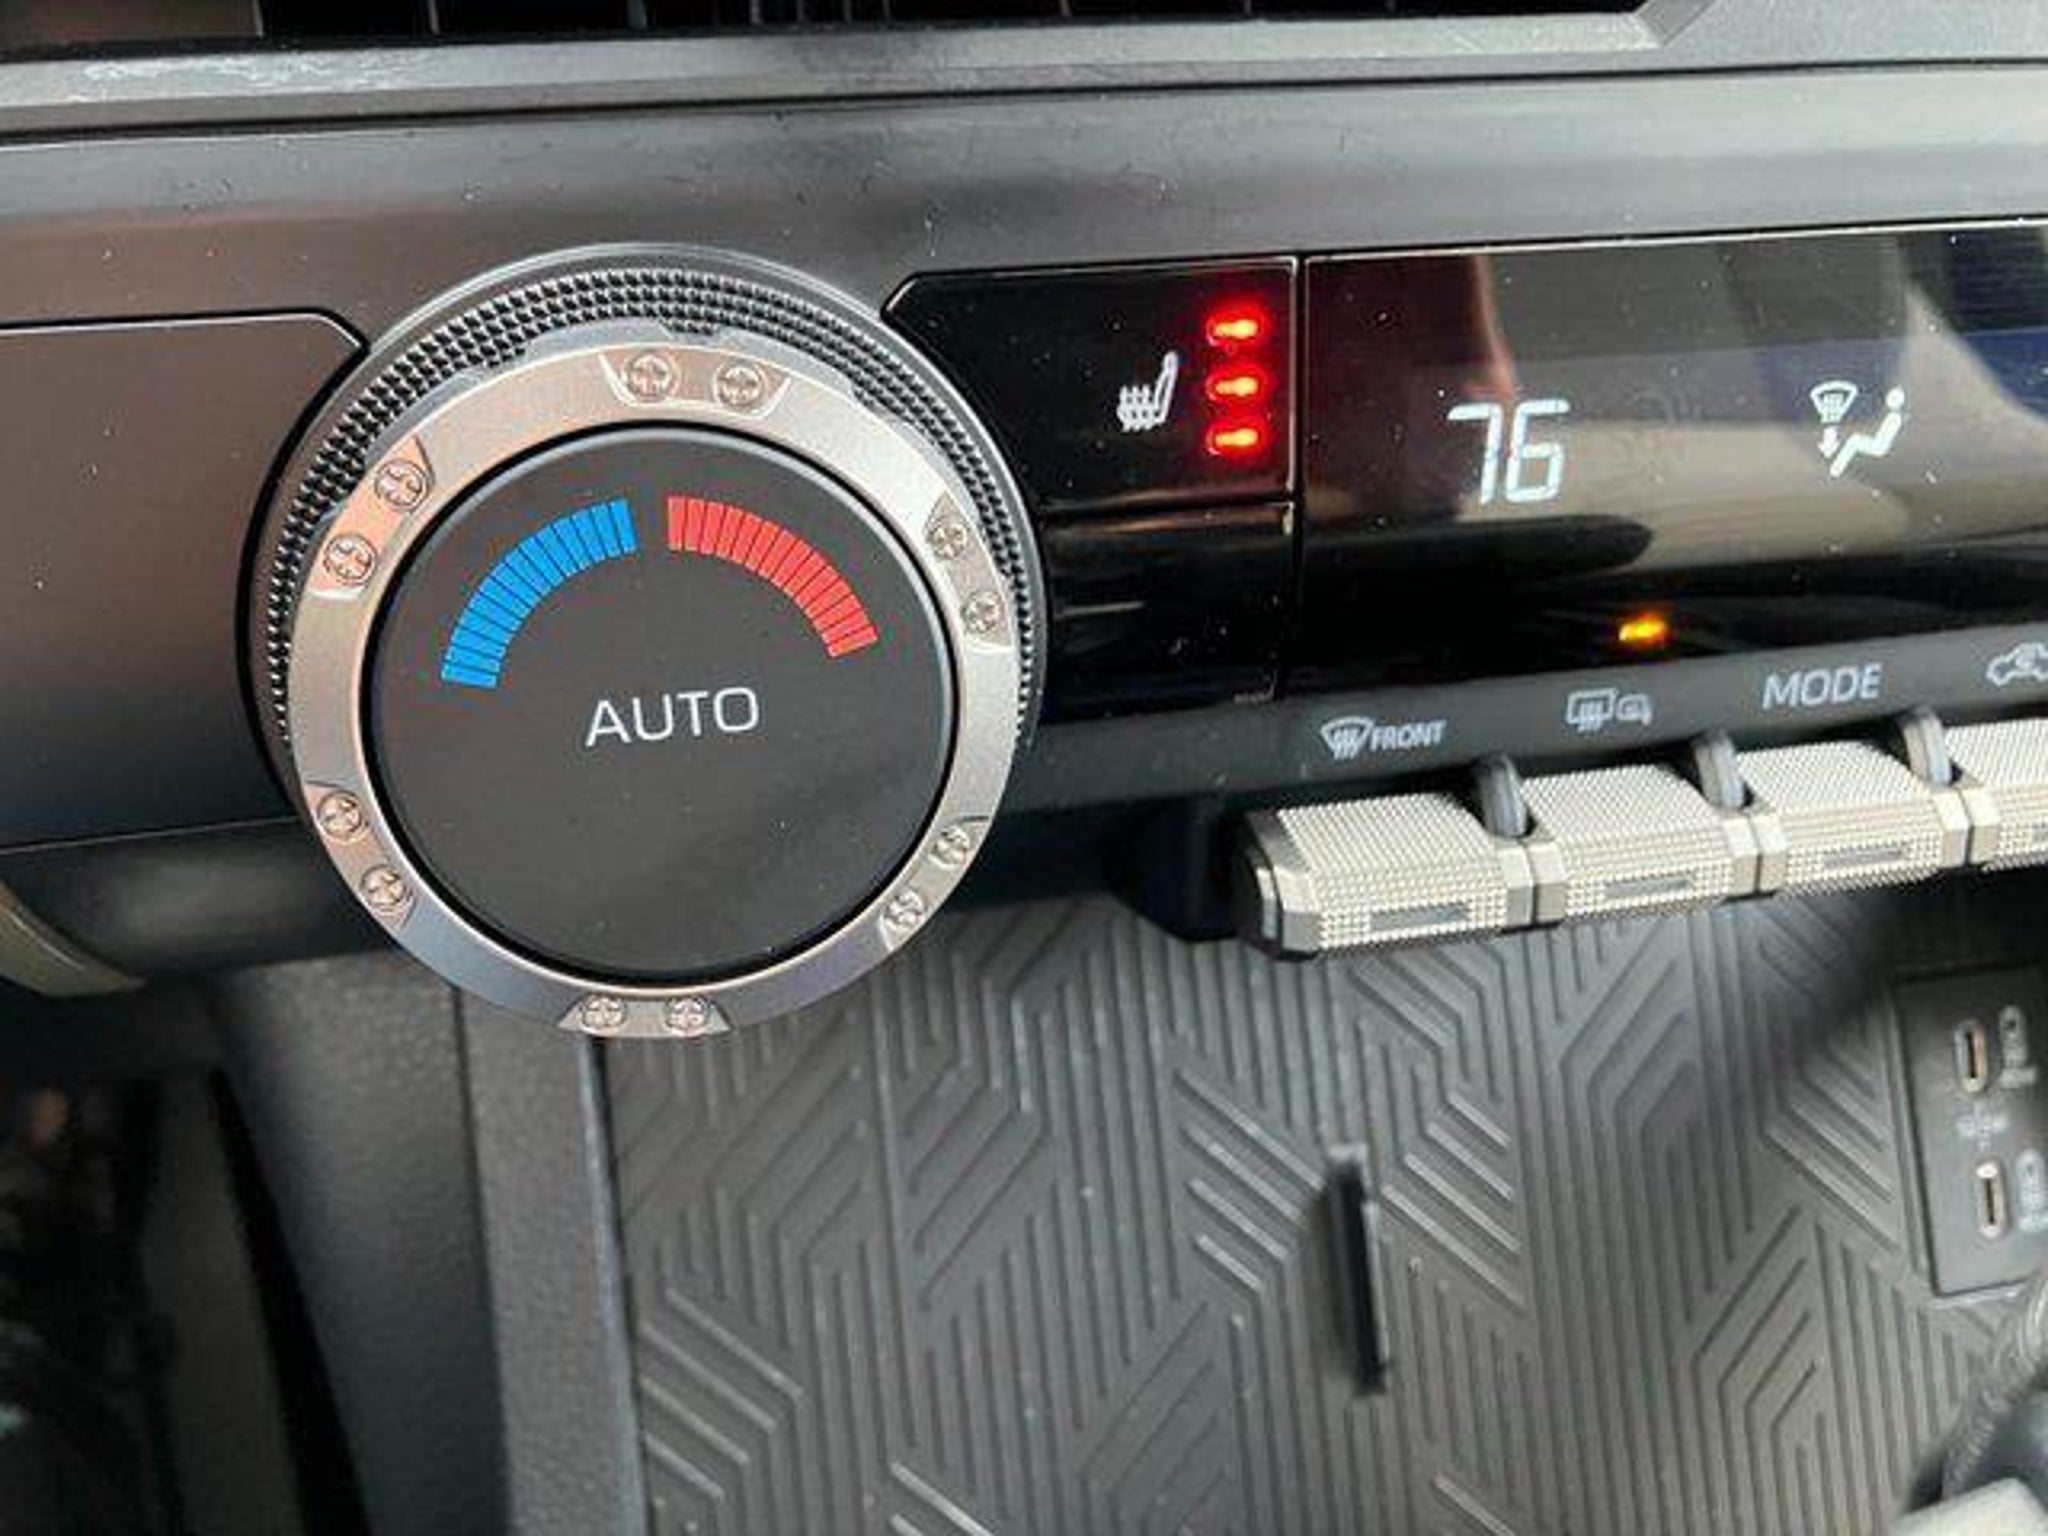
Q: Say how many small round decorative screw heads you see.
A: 12